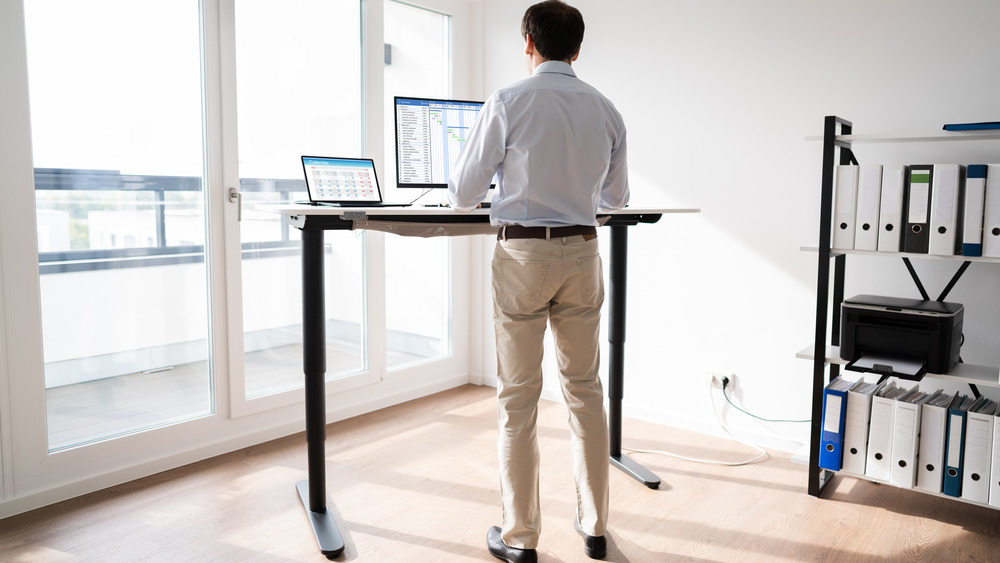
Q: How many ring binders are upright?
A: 15